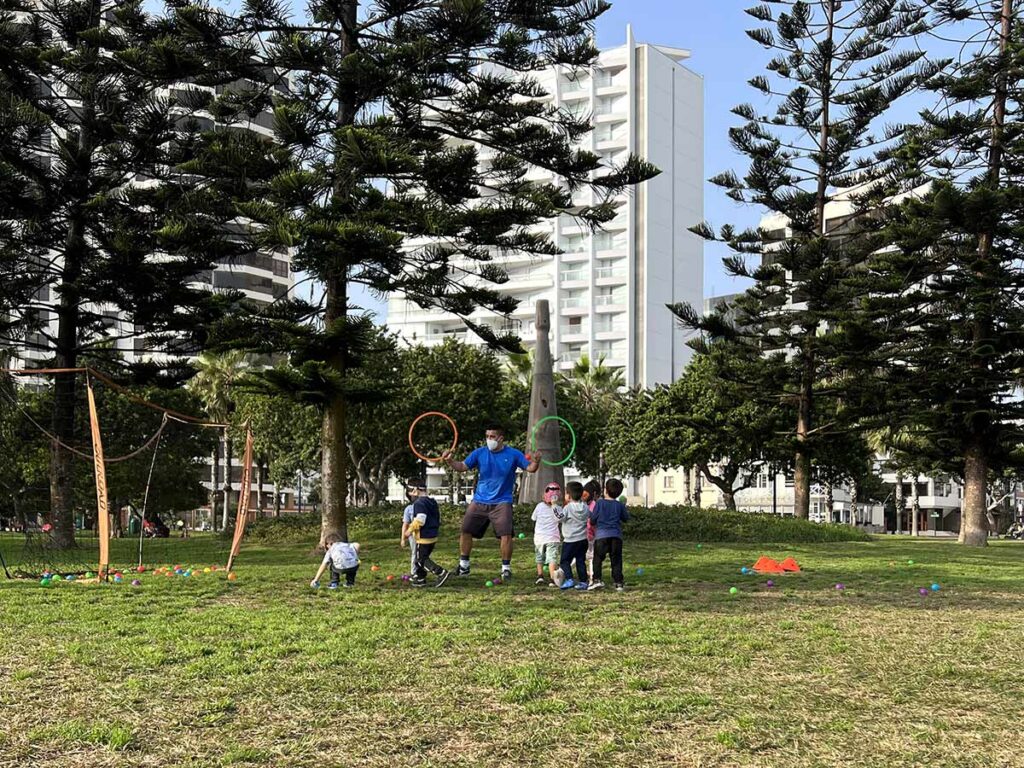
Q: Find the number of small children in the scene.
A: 7